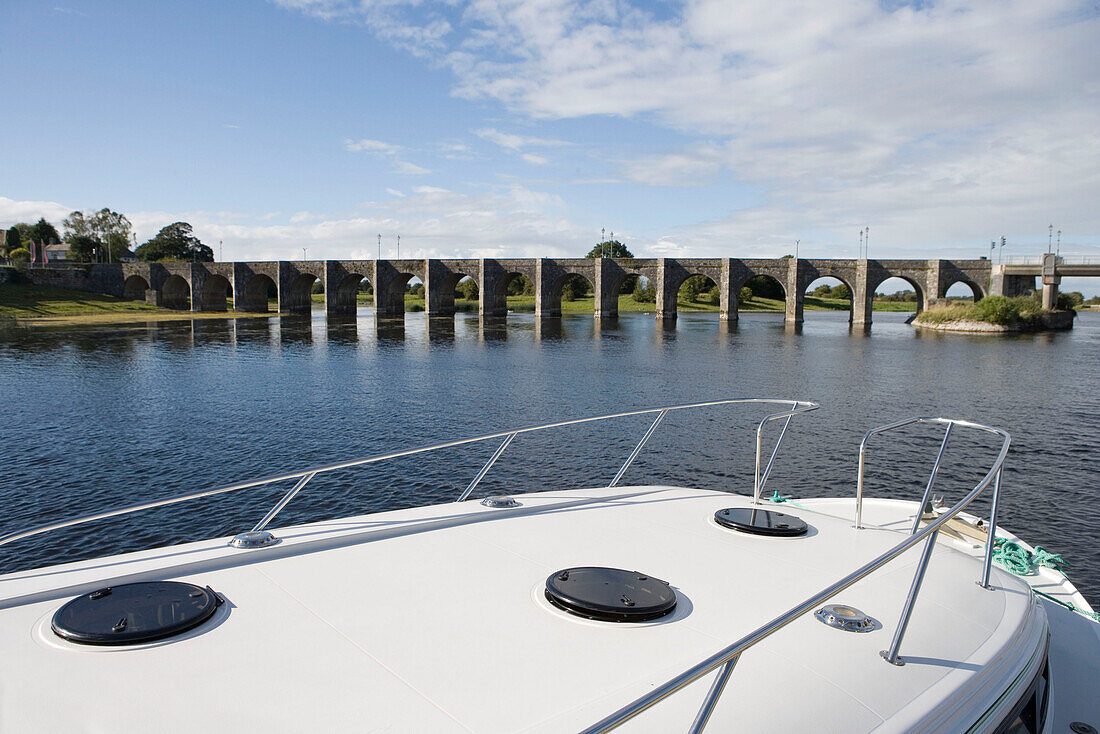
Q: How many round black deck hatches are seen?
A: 3